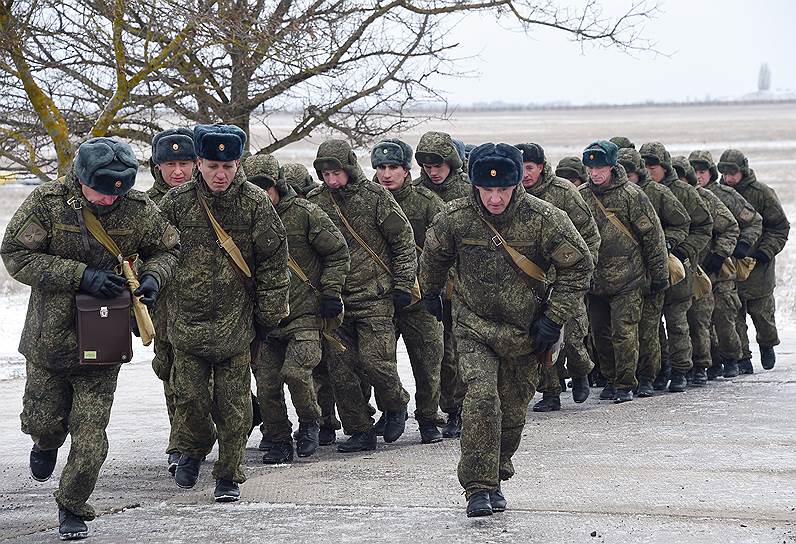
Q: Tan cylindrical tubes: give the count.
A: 1